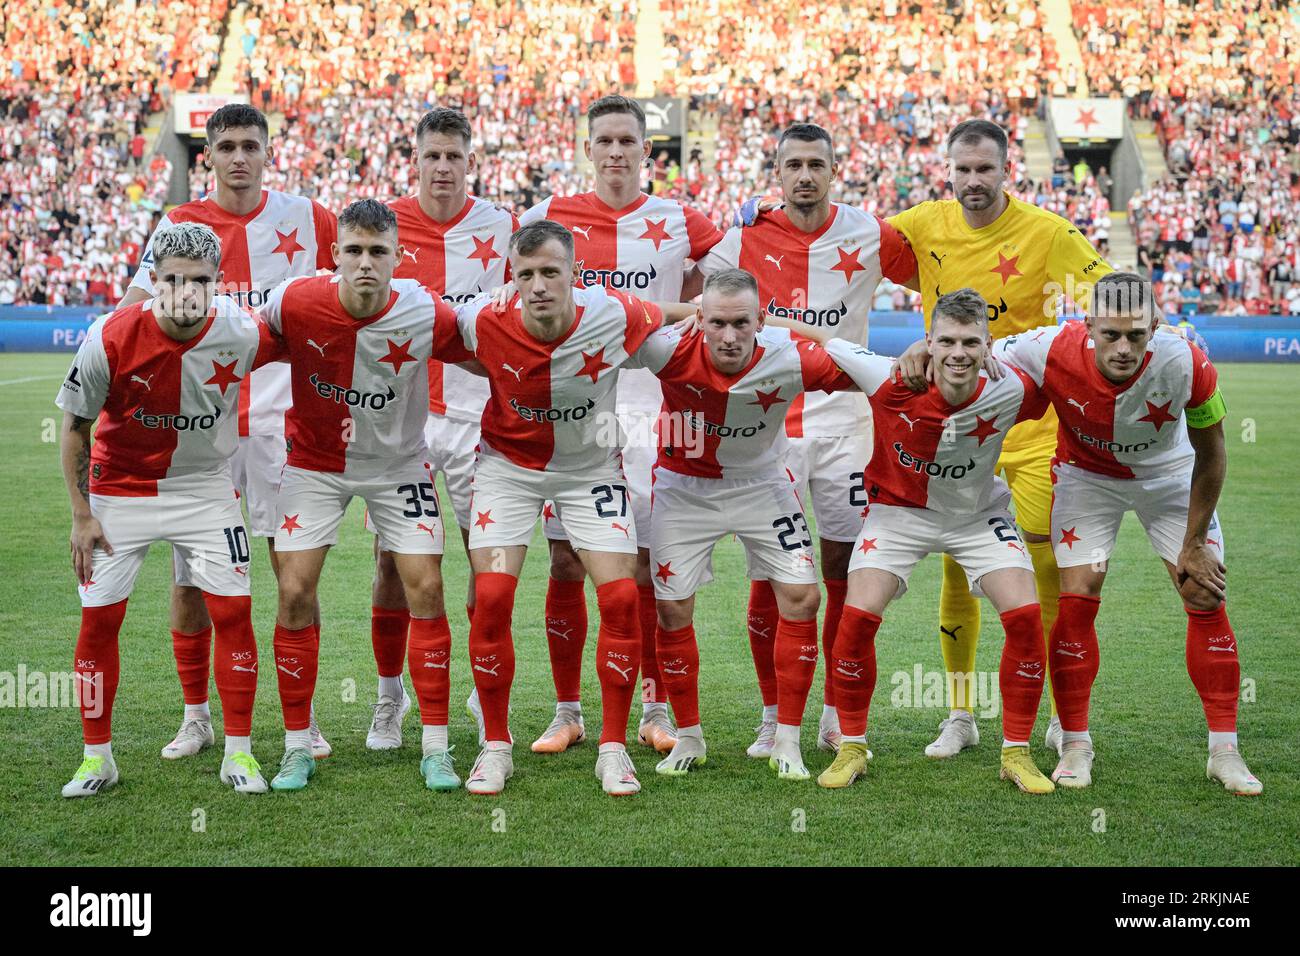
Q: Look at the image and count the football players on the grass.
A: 11